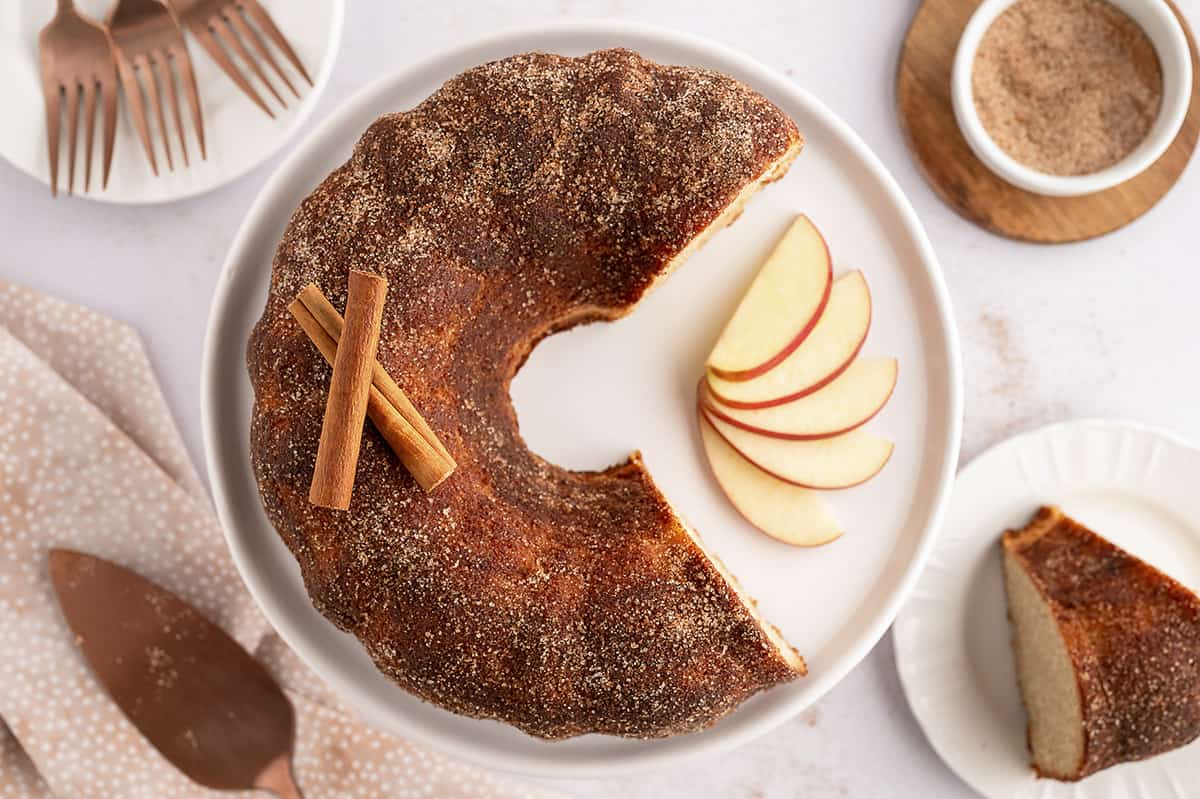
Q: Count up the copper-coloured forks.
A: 3